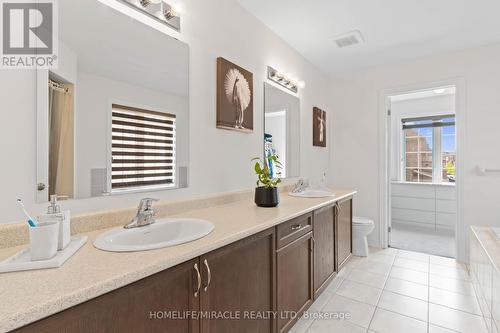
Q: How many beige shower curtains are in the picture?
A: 1